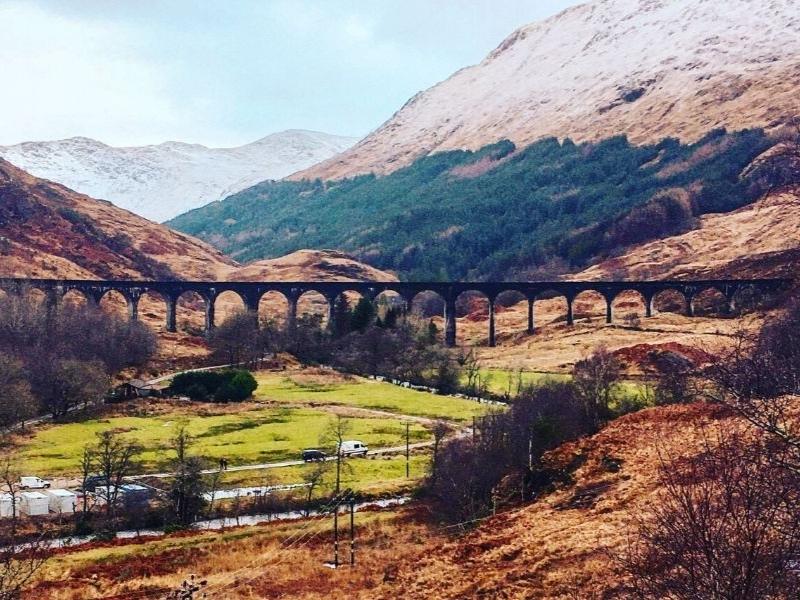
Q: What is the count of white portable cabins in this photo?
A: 3